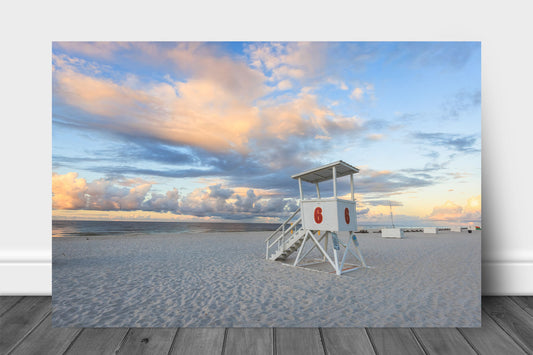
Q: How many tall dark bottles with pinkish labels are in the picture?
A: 0